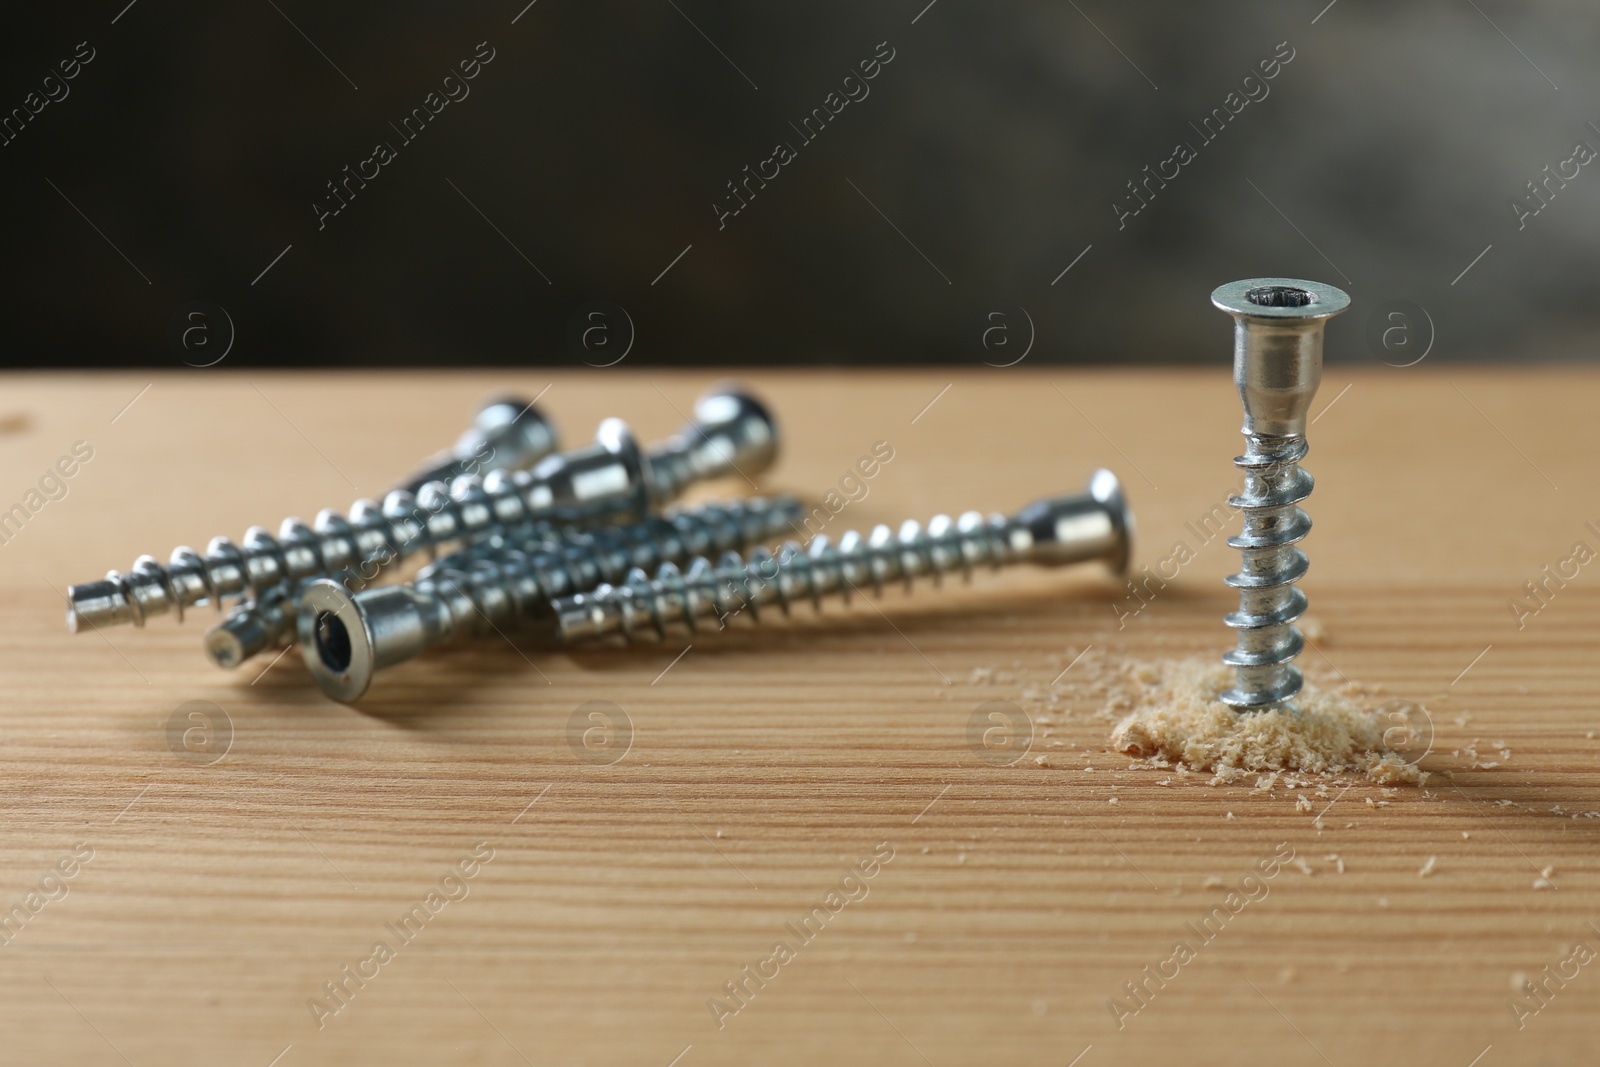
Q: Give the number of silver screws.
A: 6